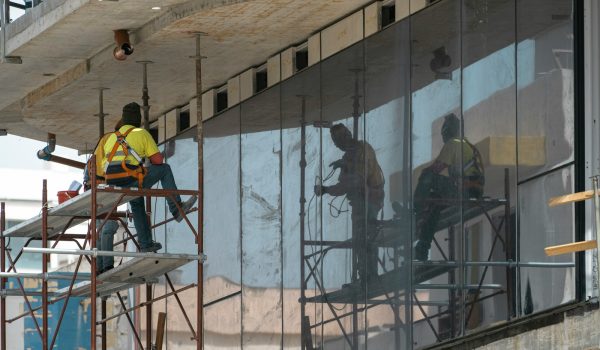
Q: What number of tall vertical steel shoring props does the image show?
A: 3